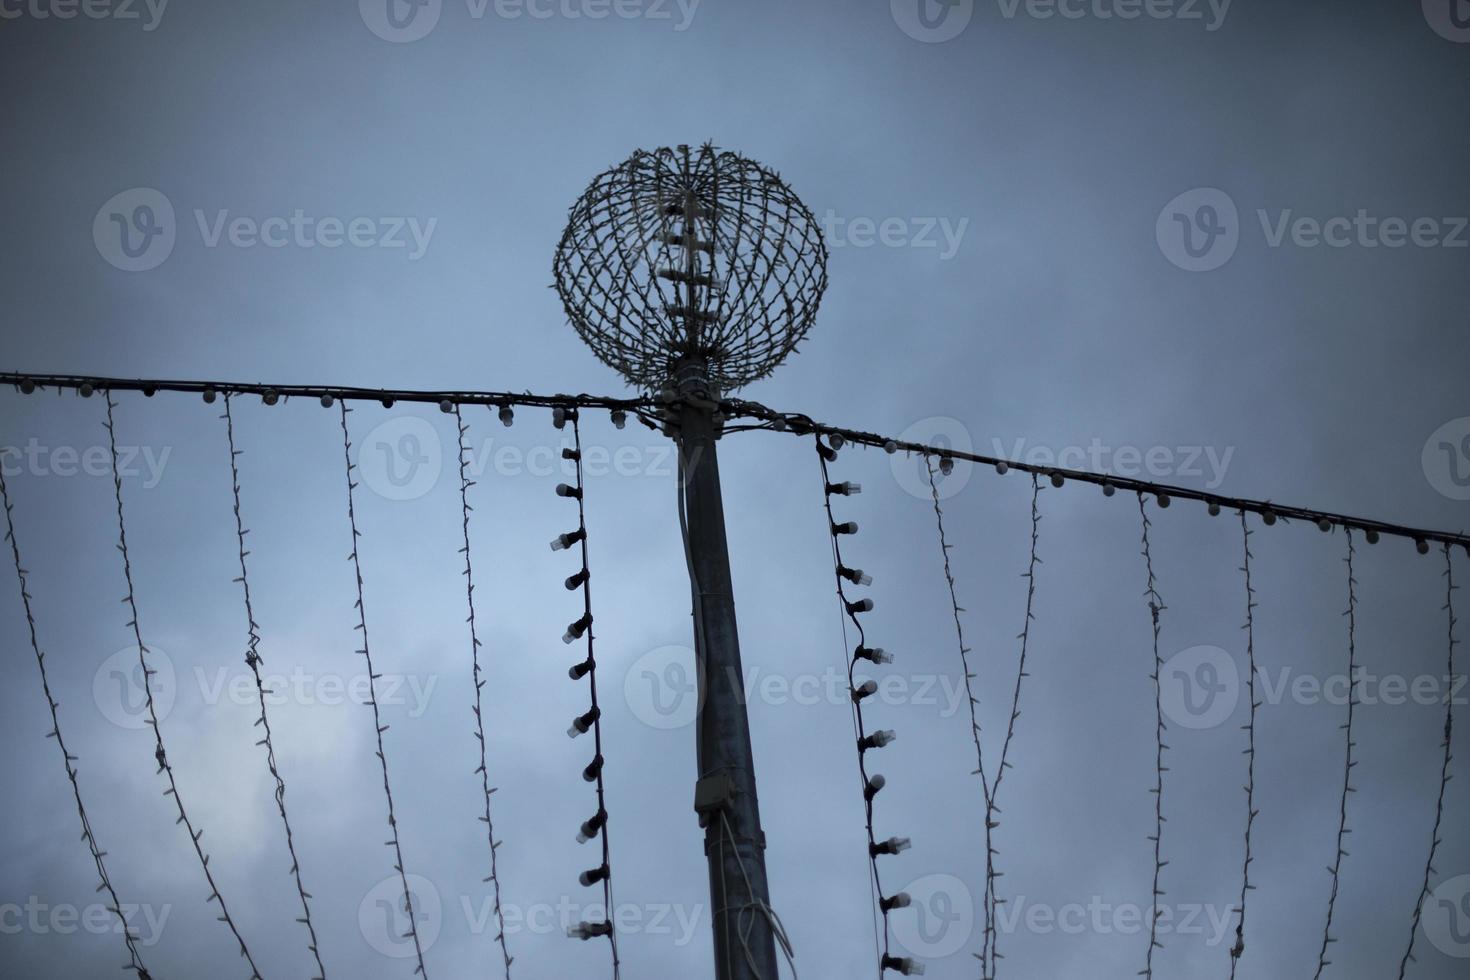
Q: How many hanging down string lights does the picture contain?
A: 13